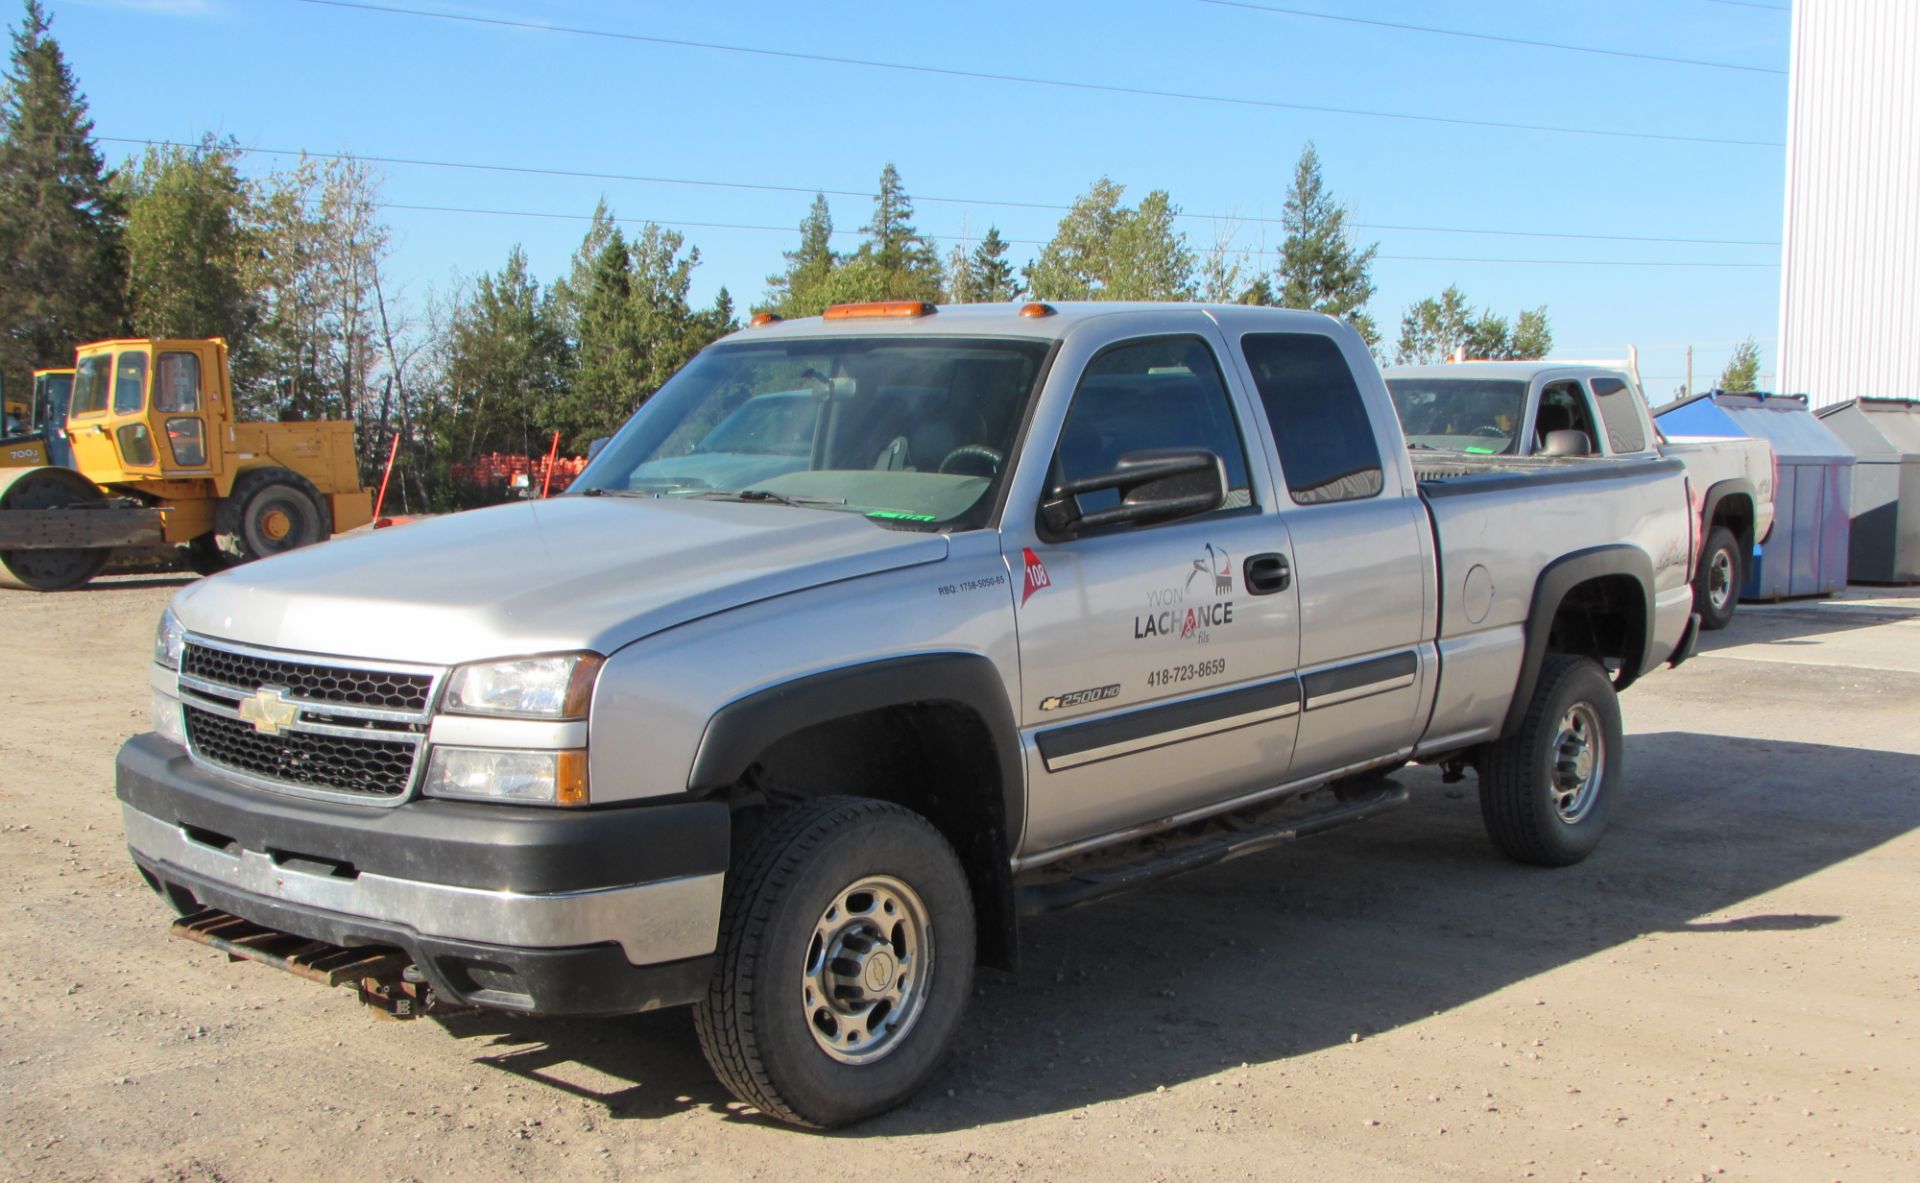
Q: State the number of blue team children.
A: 0